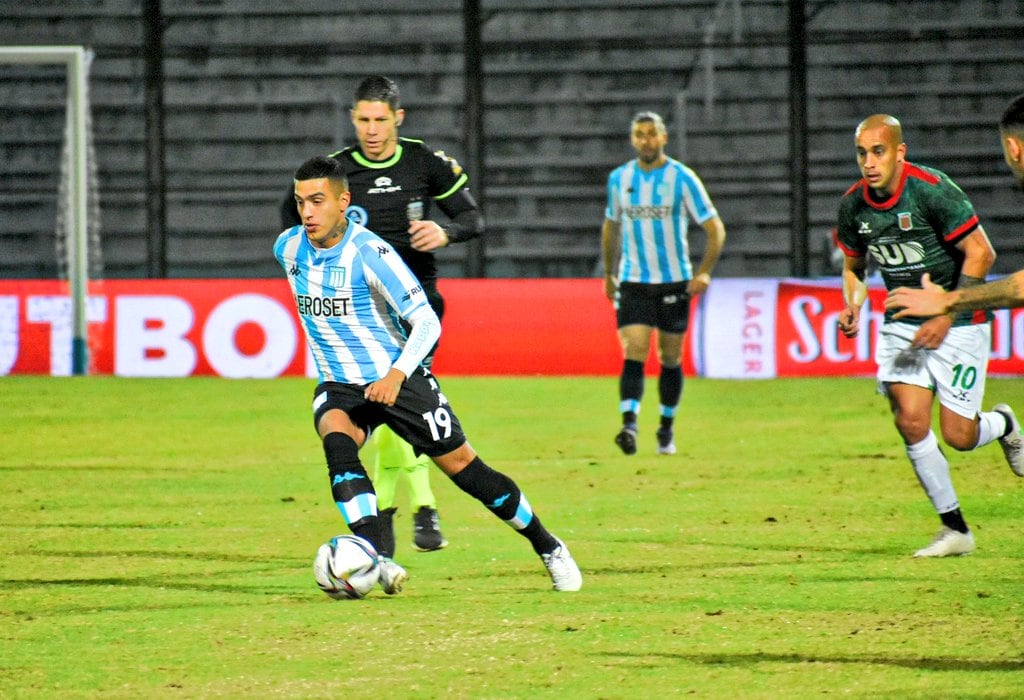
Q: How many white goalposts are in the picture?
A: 1